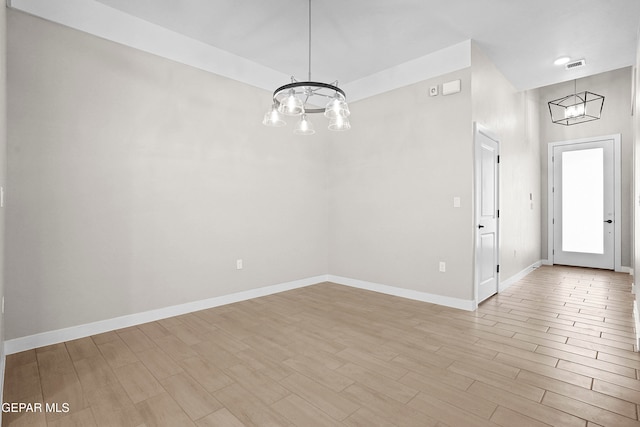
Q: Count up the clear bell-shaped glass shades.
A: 5